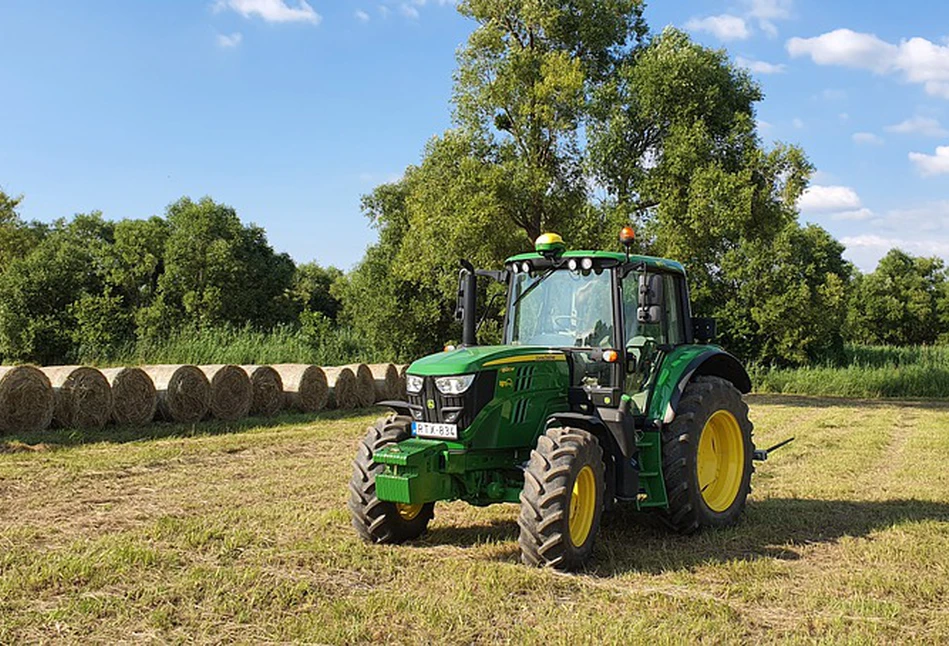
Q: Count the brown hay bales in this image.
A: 11